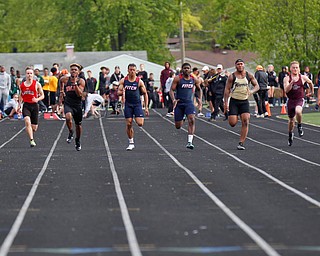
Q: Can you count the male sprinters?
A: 6